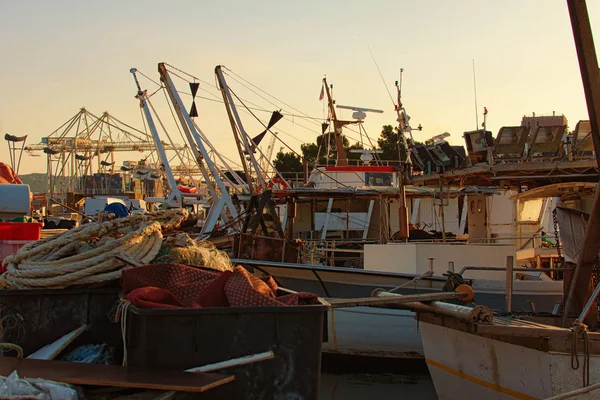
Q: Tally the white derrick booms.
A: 3